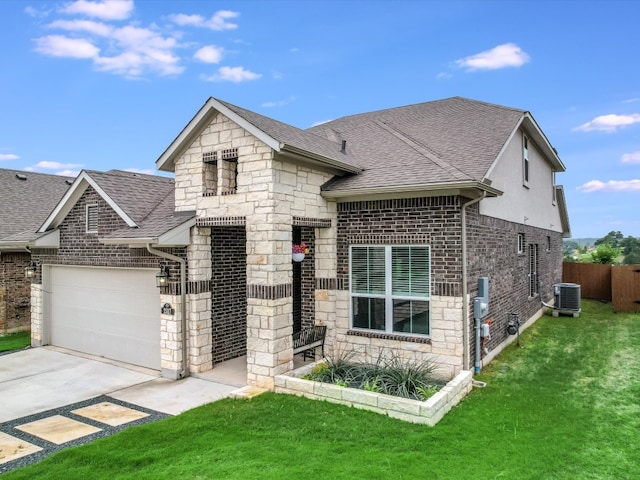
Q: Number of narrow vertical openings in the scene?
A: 2